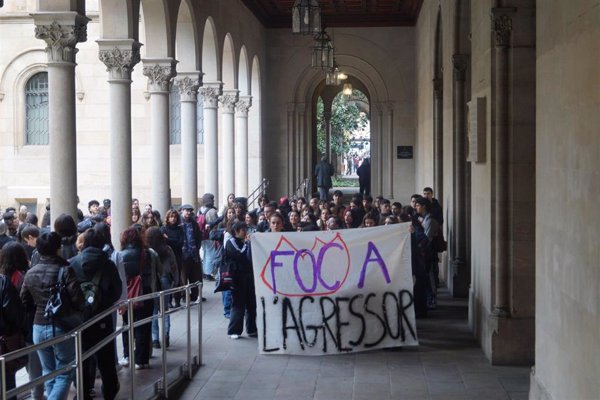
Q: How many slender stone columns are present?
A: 7